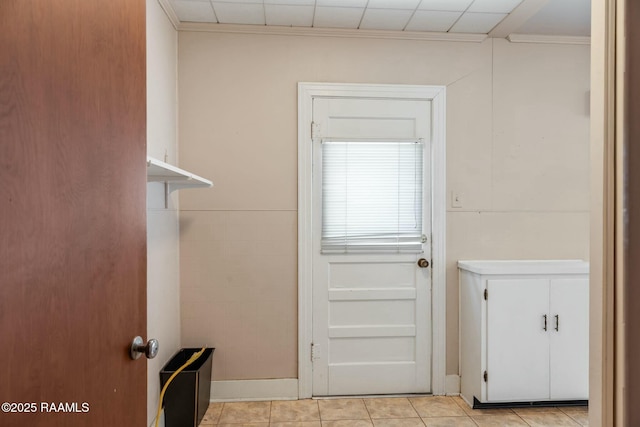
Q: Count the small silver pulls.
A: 2